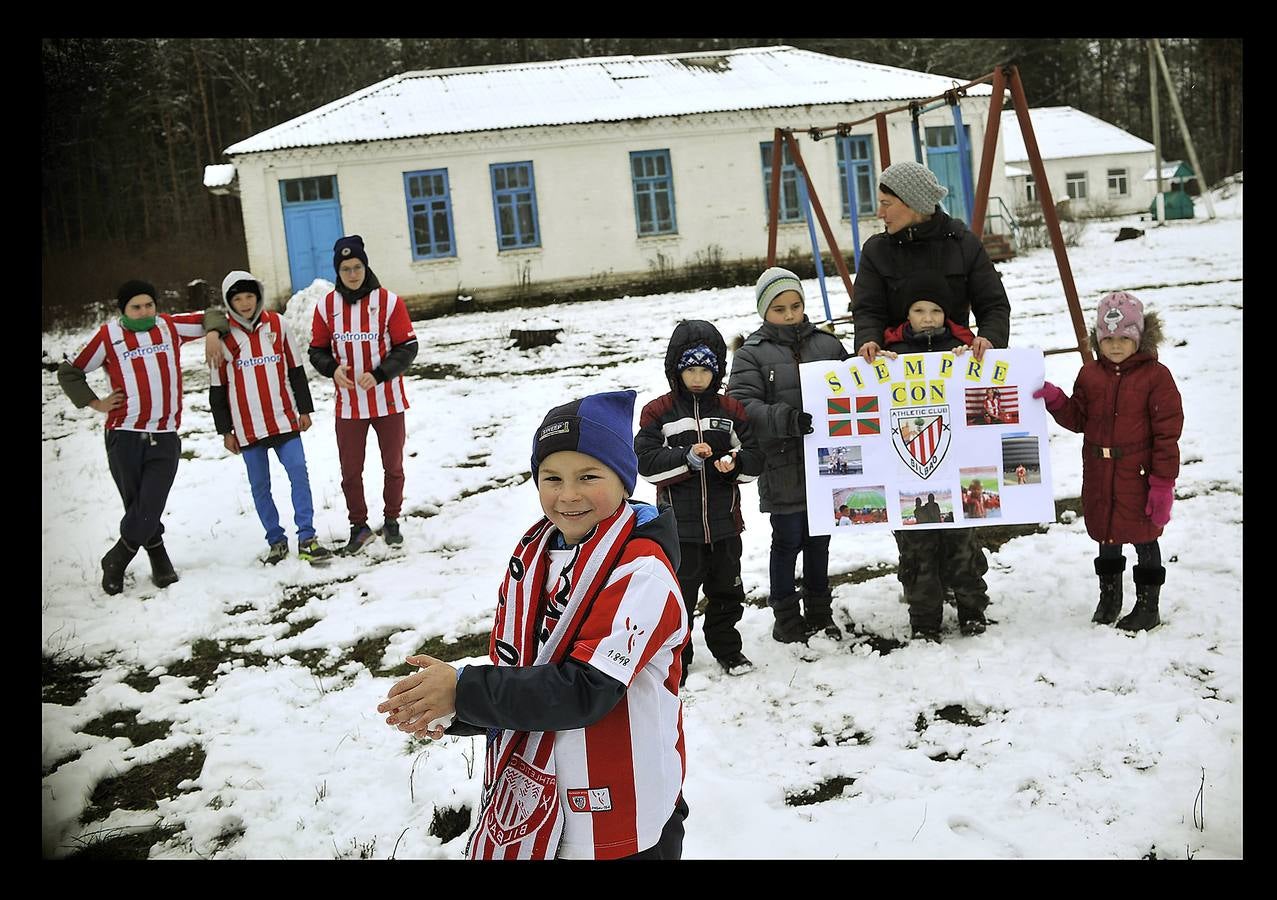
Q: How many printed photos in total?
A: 6